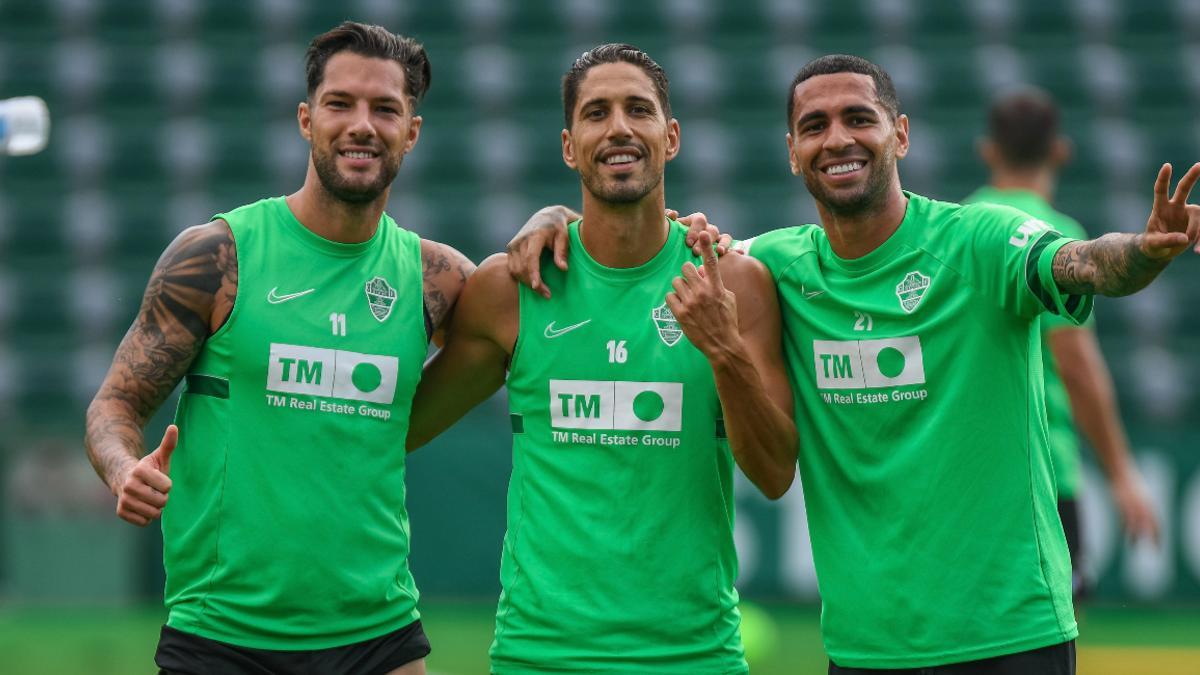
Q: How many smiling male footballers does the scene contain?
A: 3